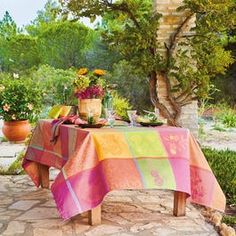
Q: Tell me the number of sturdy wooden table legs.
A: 3